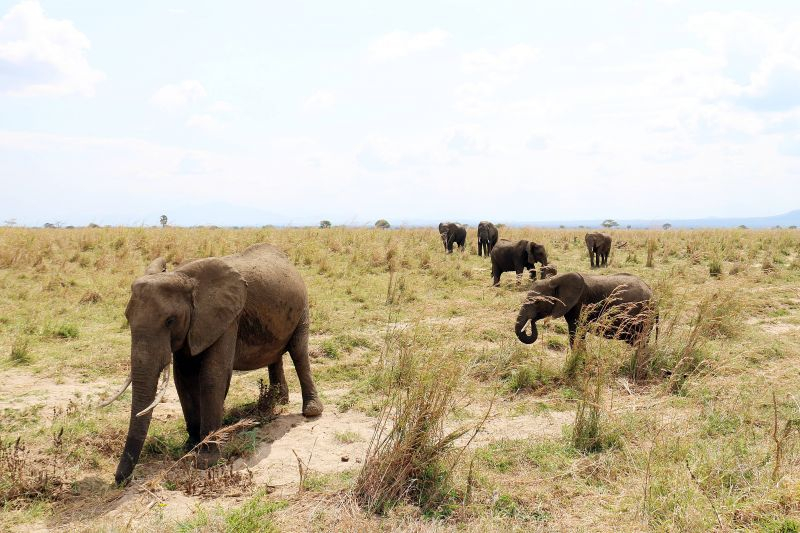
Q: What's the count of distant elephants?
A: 4